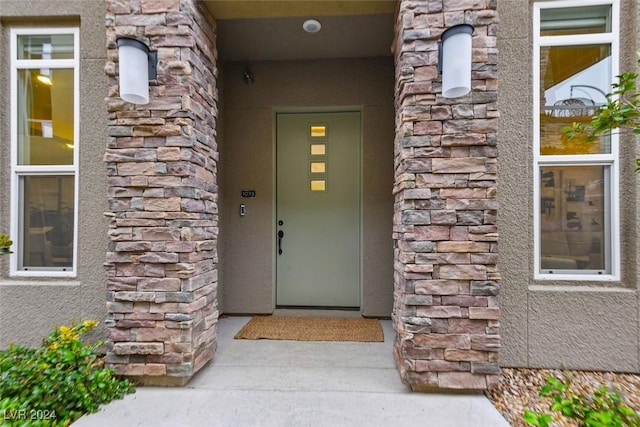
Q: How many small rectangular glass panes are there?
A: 4